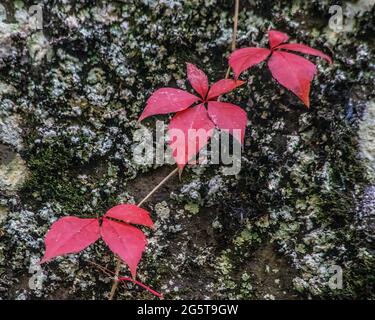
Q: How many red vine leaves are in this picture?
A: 12